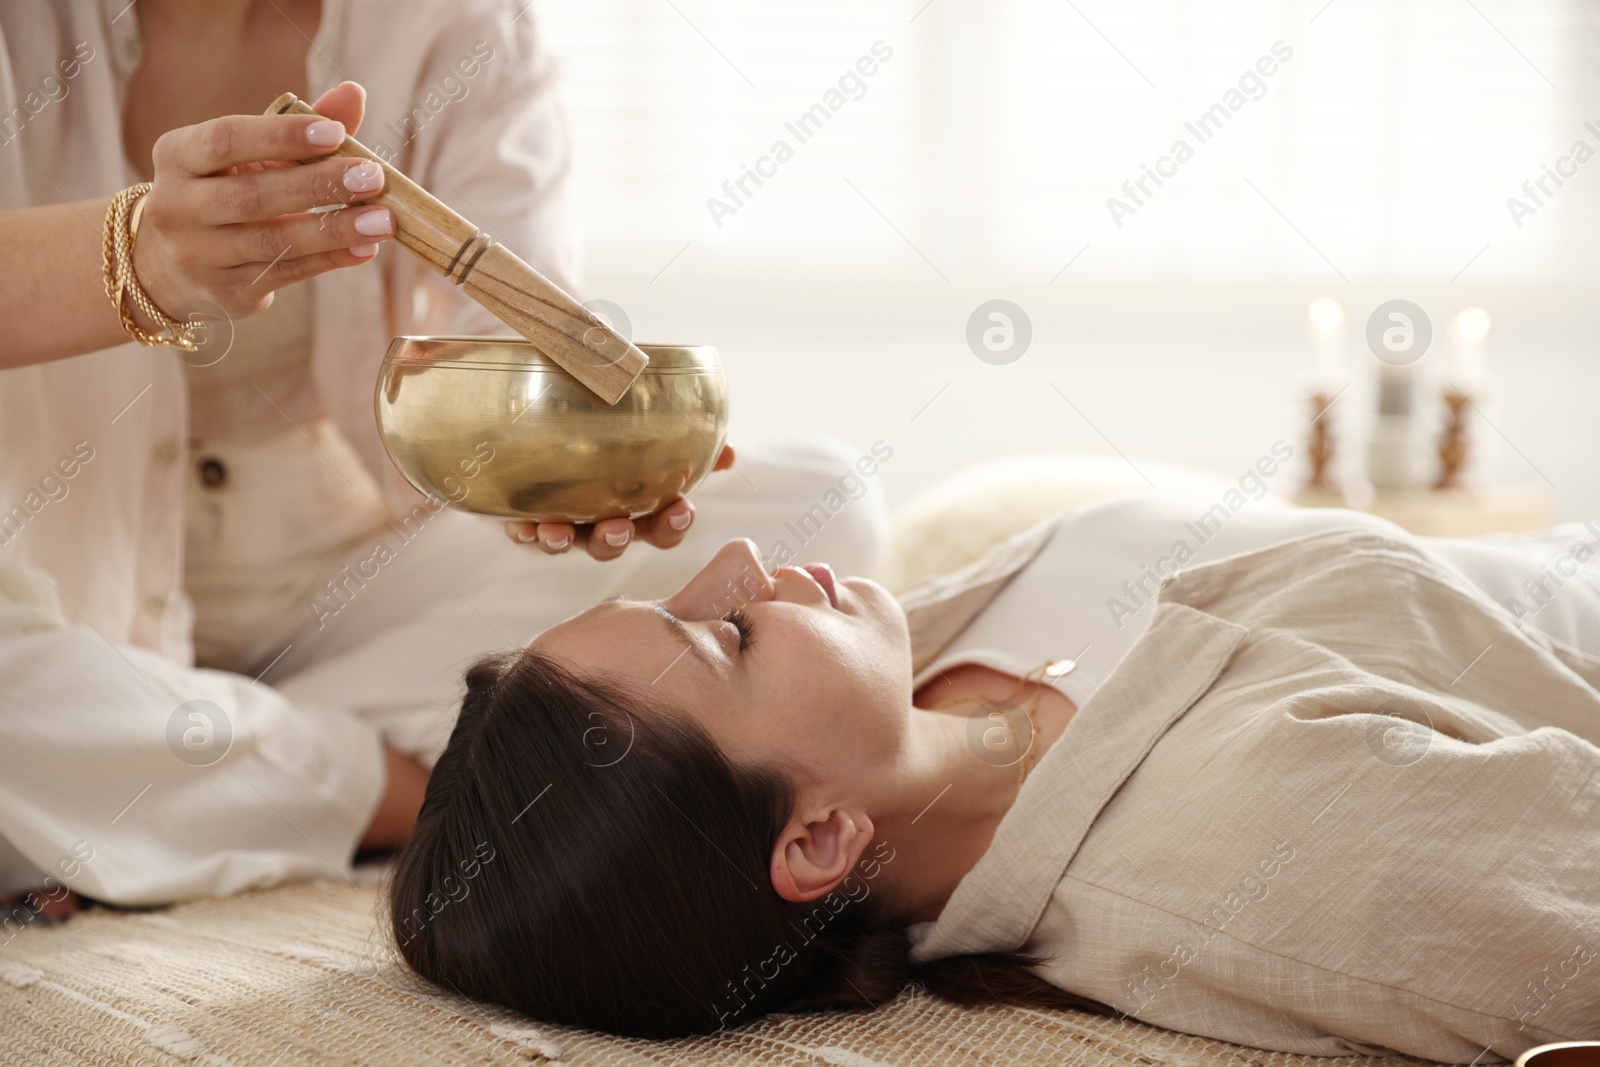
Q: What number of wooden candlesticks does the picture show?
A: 2